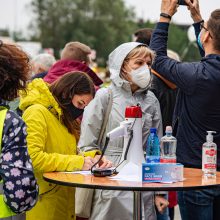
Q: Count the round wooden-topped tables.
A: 1